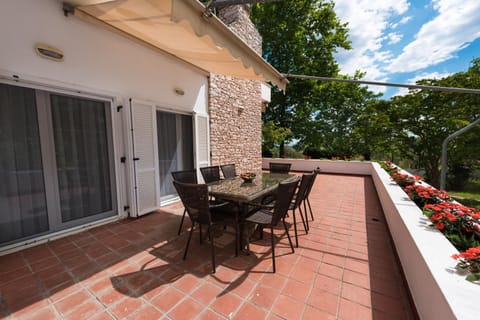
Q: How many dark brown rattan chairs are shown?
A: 8